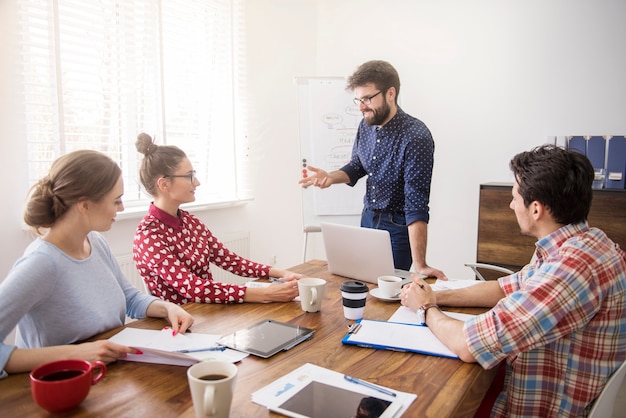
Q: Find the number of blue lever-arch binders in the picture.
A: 3